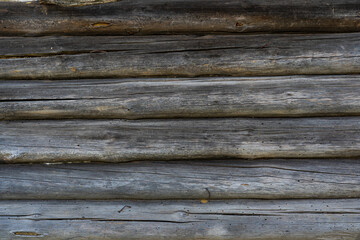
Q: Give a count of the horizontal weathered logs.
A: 6